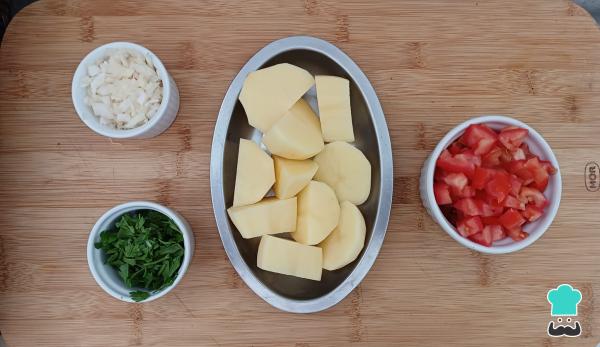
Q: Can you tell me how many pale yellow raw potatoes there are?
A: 10